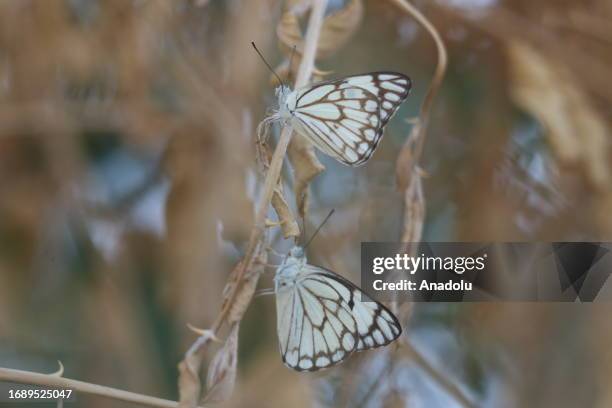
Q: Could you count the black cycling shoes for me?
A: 0